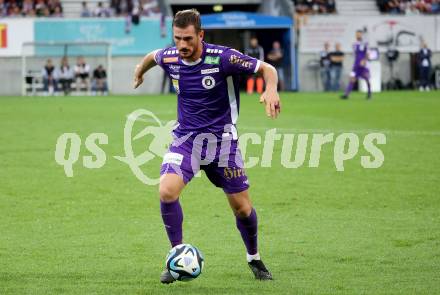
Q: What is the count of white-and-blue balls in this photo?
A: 1